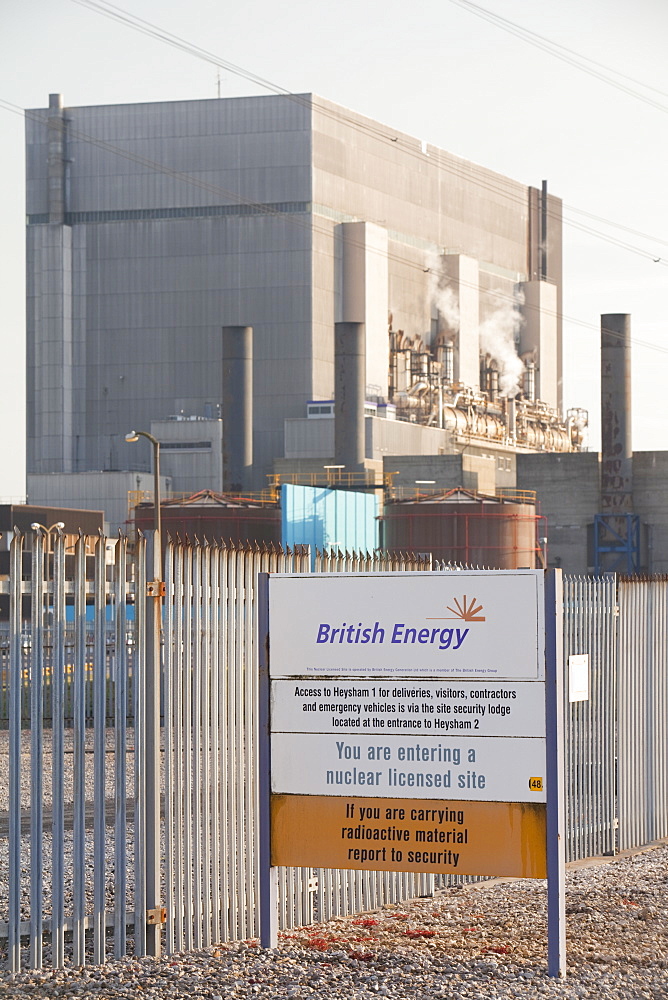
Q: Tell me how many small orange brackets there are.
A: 2